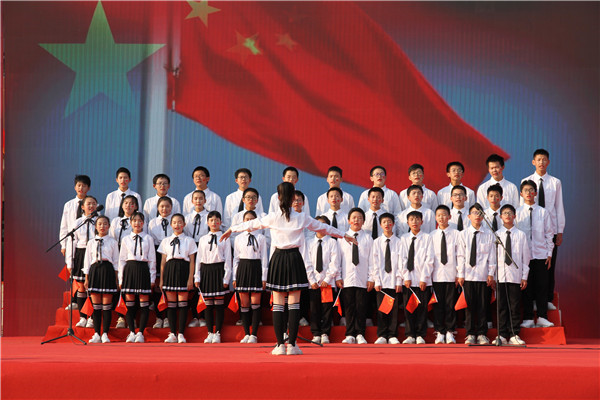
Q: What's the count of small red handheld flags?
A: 15